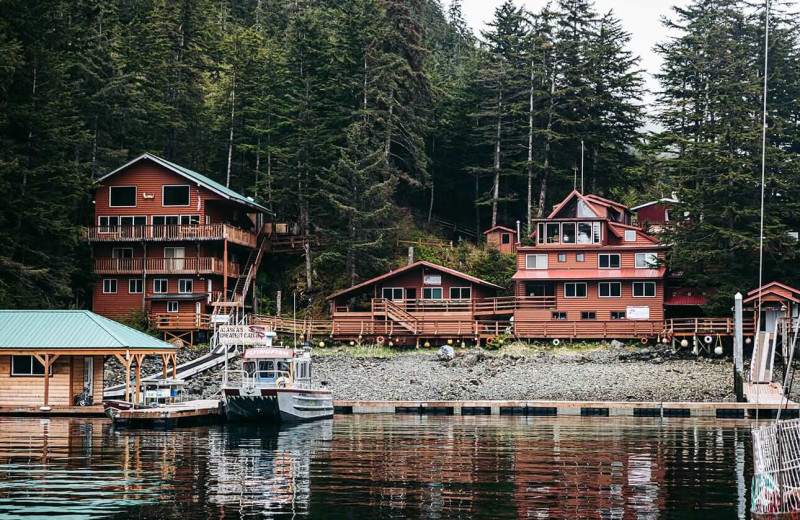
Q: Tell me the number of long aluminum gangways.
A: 2